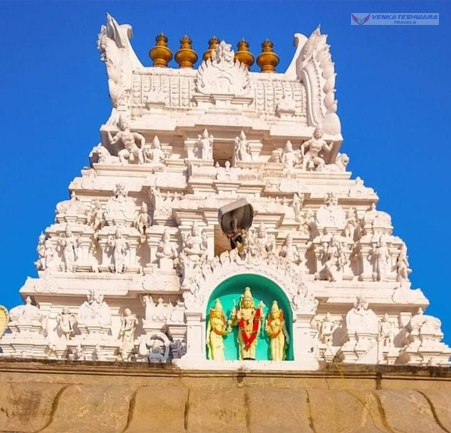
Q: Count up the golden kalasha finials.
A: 5